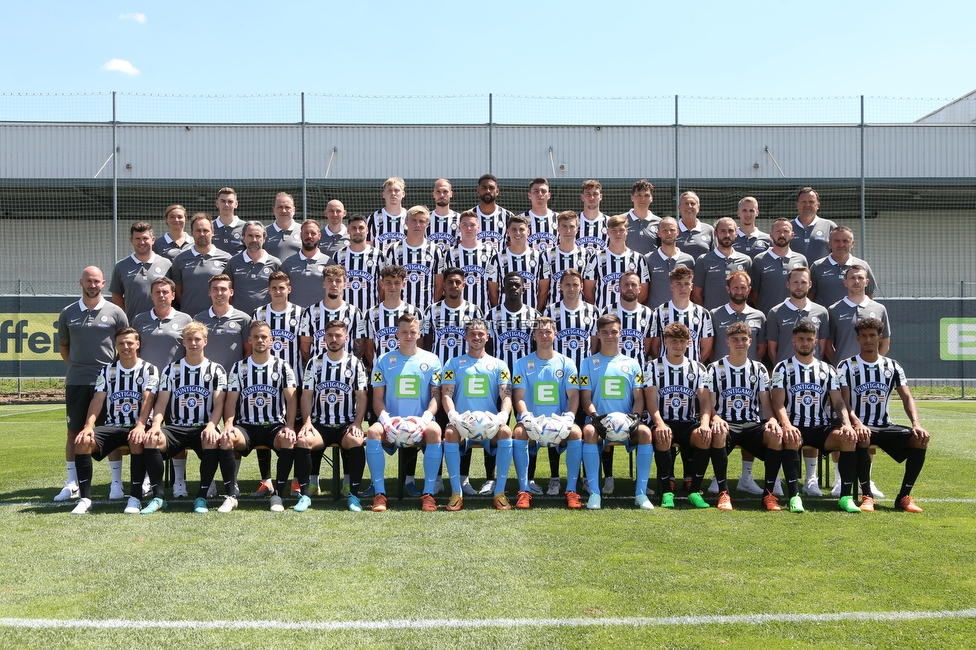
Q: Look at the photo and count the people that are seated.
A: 12